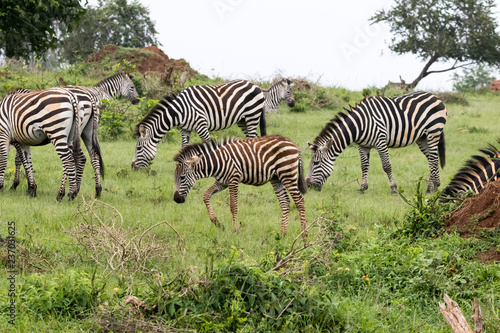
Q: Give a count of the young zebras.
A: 1